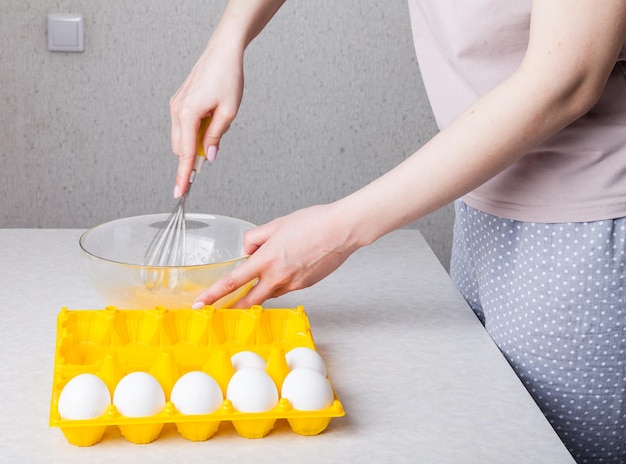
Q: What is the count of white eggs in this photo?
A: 7